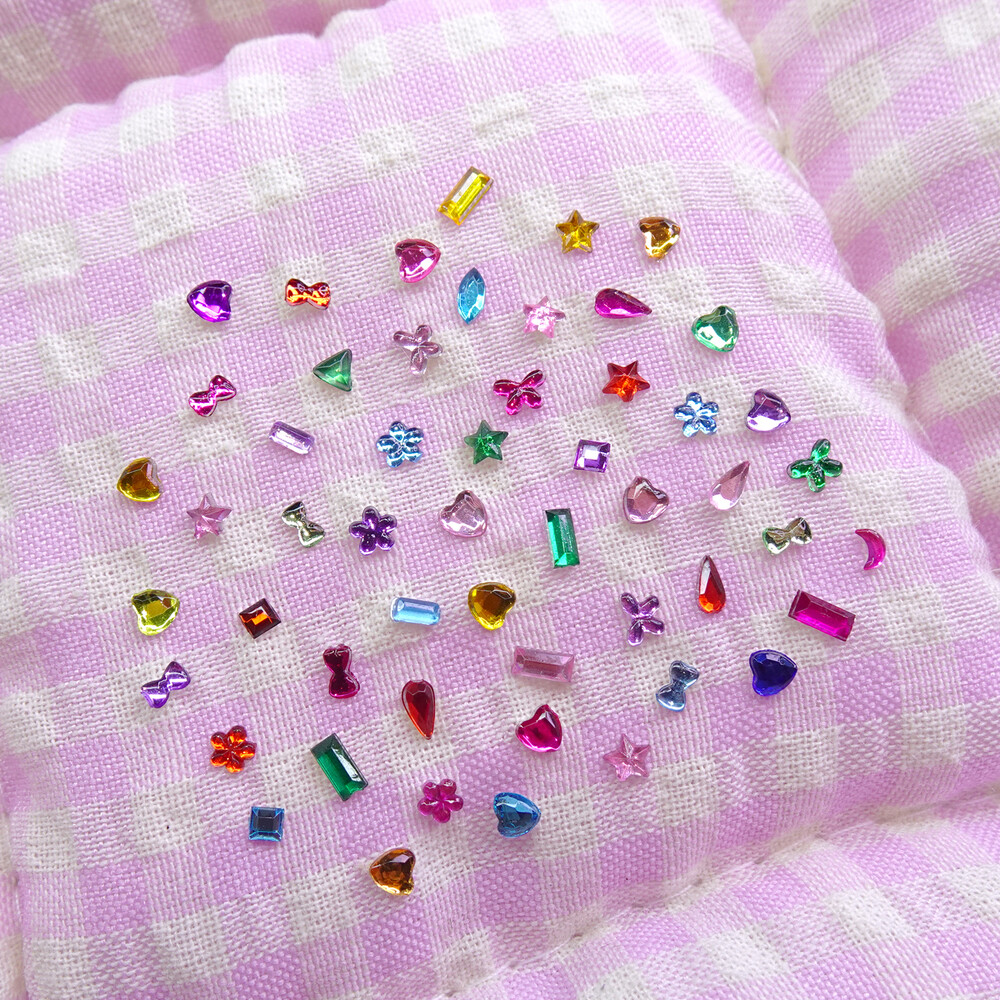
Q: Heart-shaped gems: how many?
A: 14